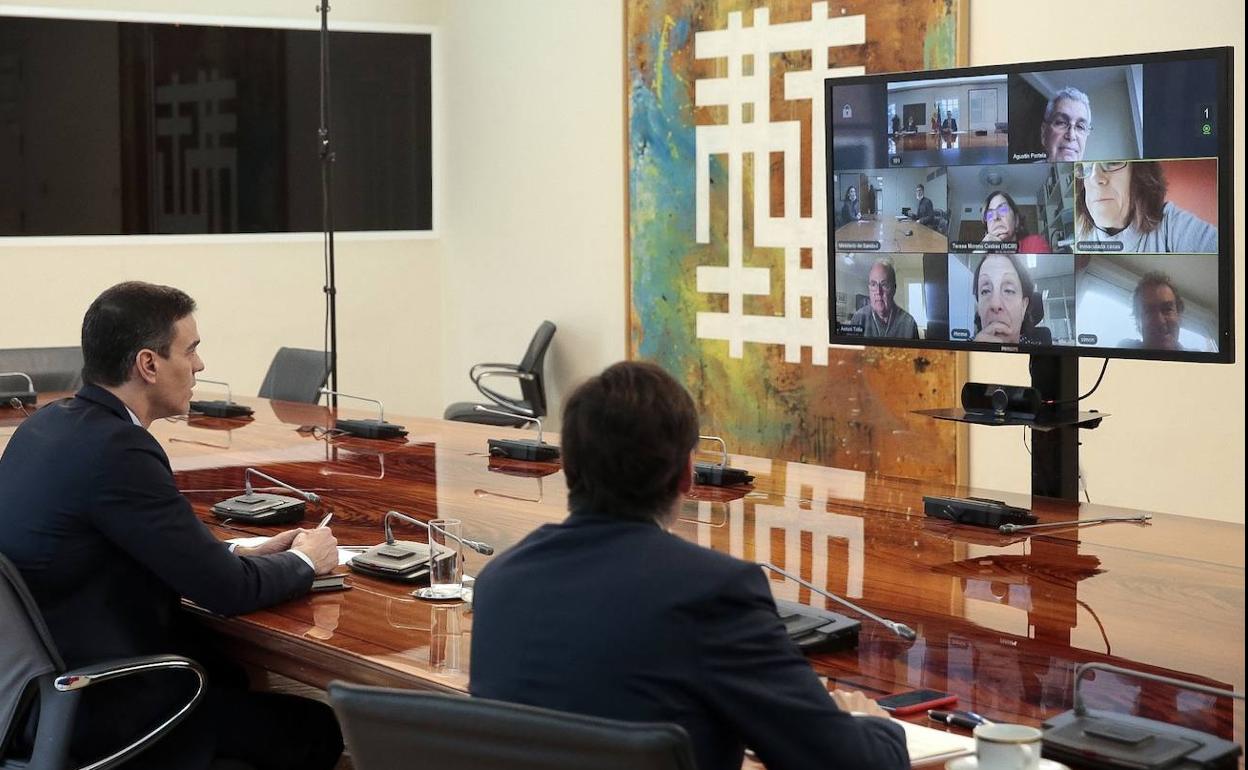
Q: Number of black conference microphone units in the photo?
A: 10